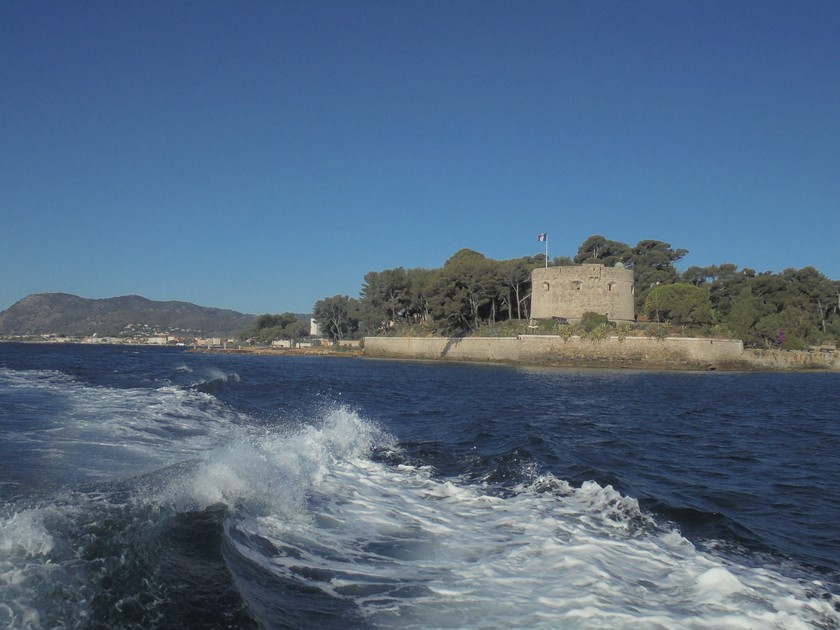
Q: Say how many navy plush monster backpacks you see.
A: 0